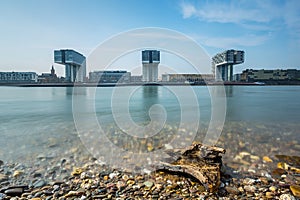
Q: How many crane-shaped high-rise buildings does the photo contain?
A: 3